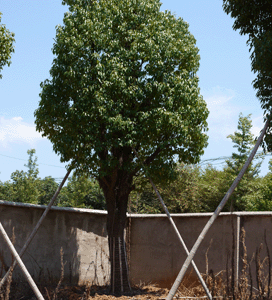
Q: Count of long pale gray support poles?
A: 4